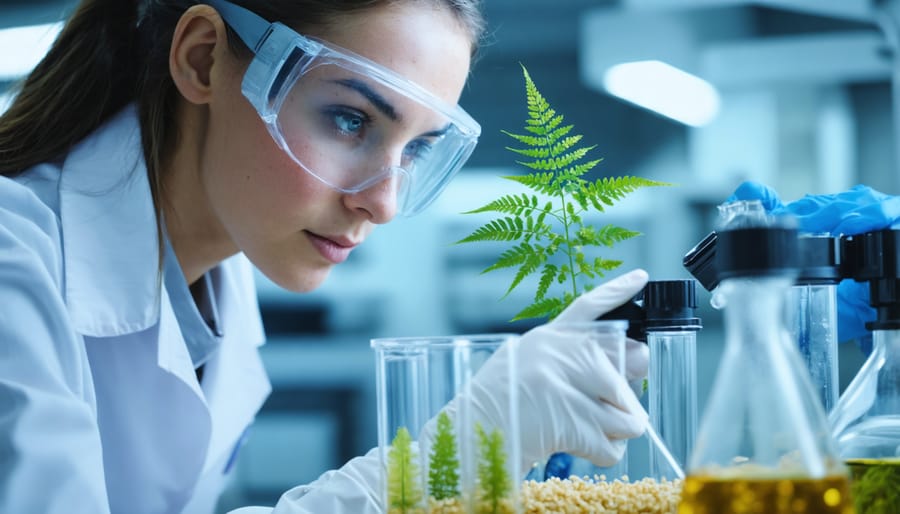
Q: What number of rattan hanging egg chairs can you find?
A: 0